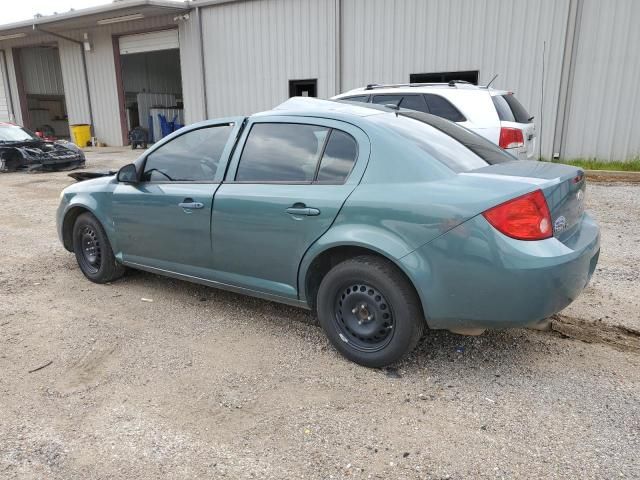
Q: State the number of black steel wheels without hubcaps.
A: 2